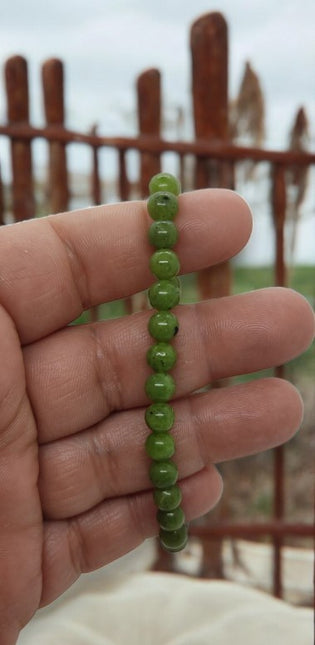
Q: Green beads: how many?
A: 14